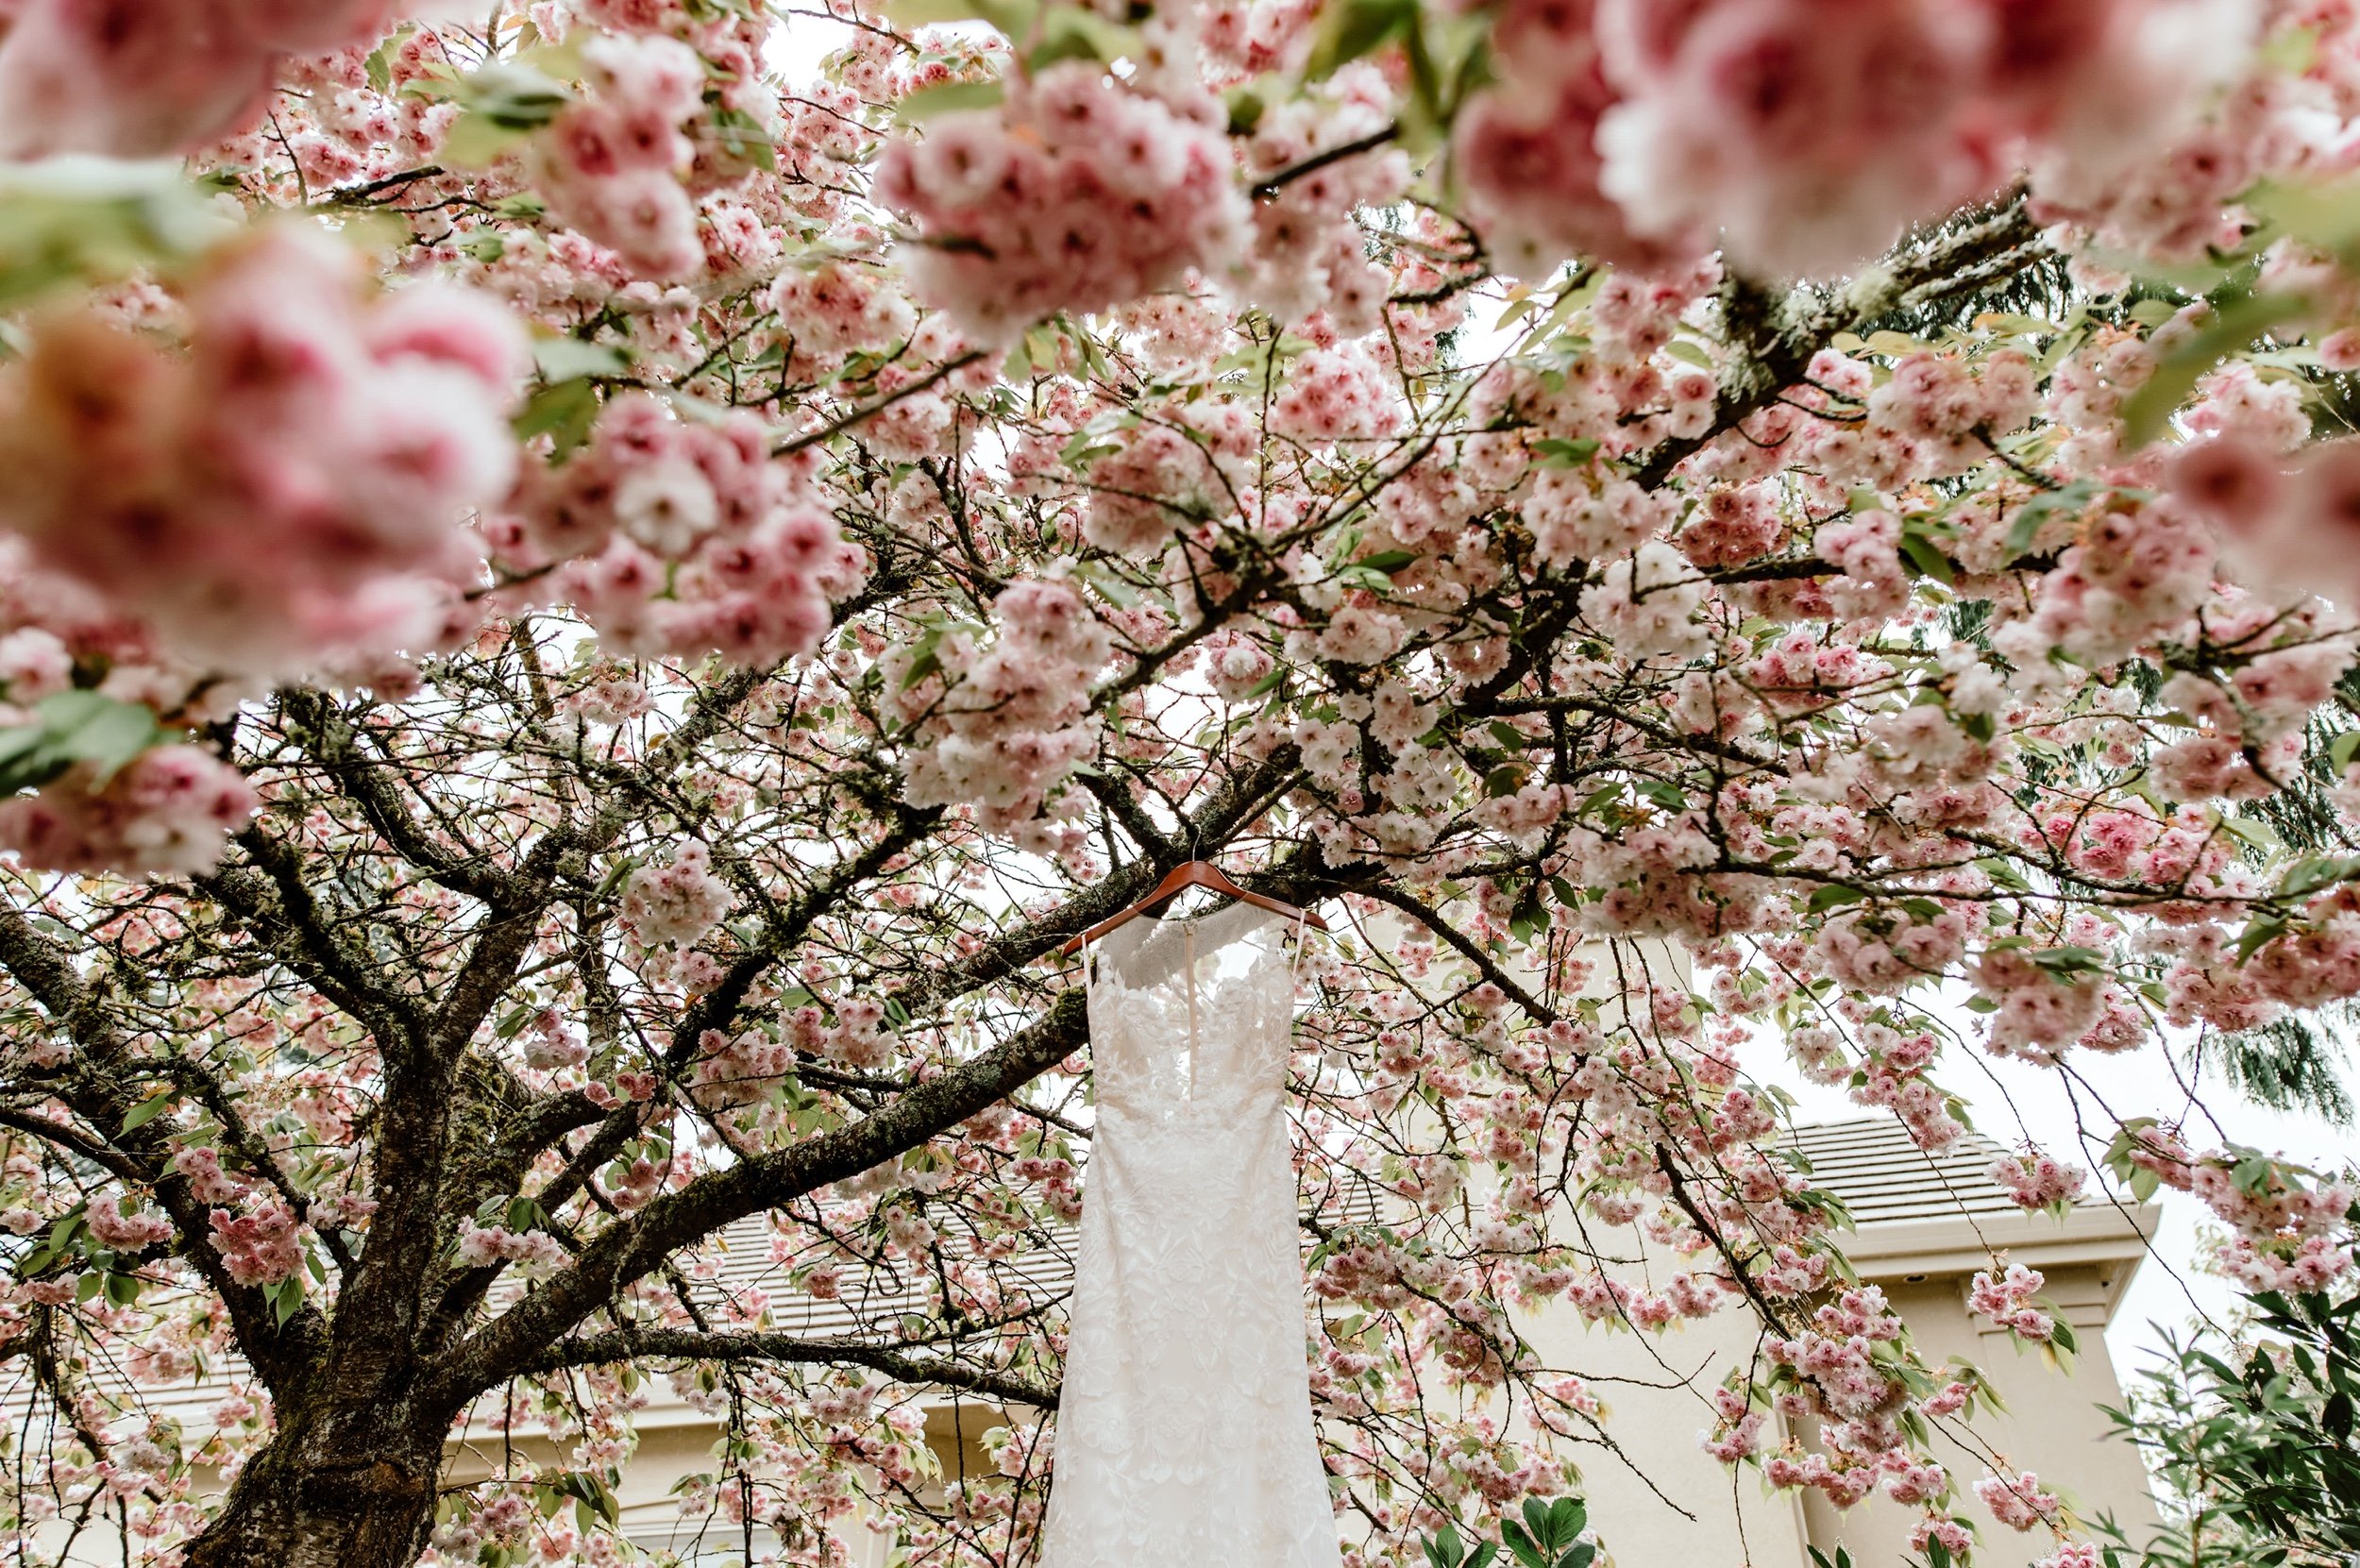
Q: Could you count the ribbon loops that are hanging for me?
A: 2